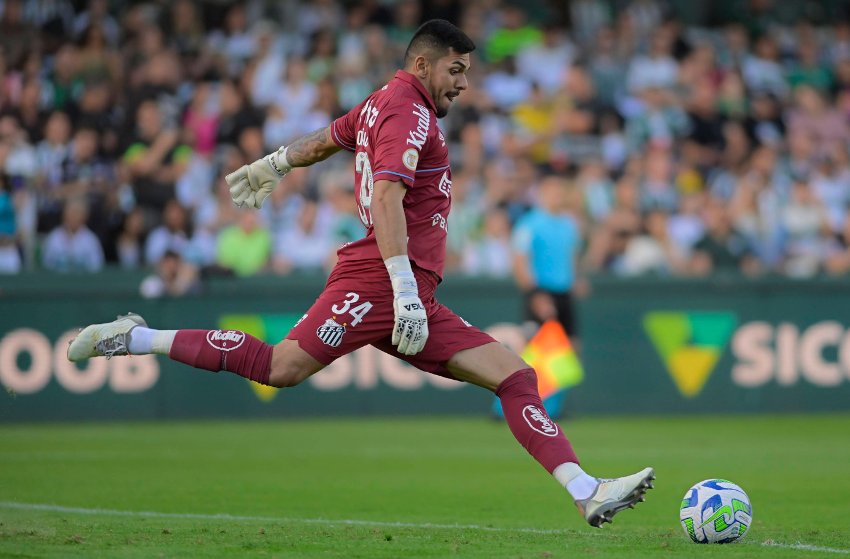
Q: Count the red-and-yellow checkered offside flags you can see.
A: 1